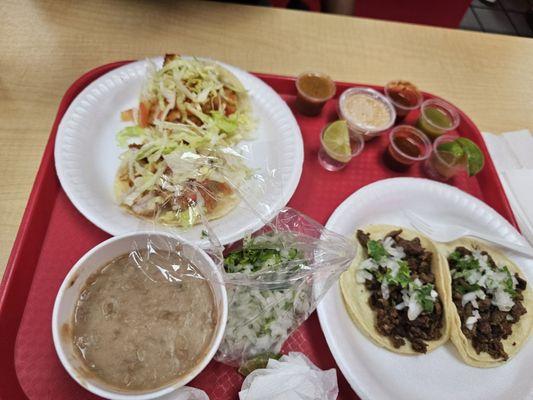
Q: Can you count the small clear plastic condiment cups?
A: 7